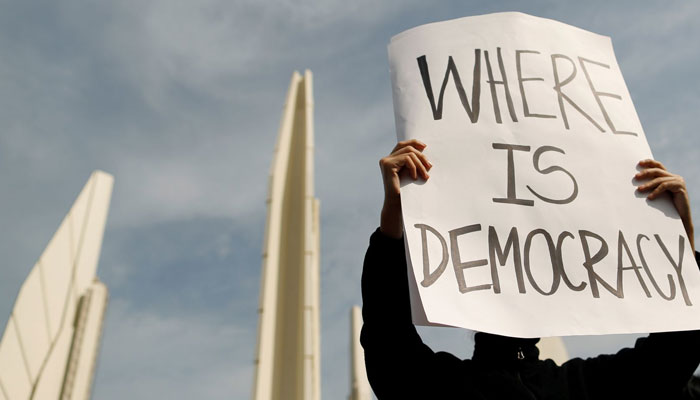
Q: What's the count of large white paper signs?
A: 1